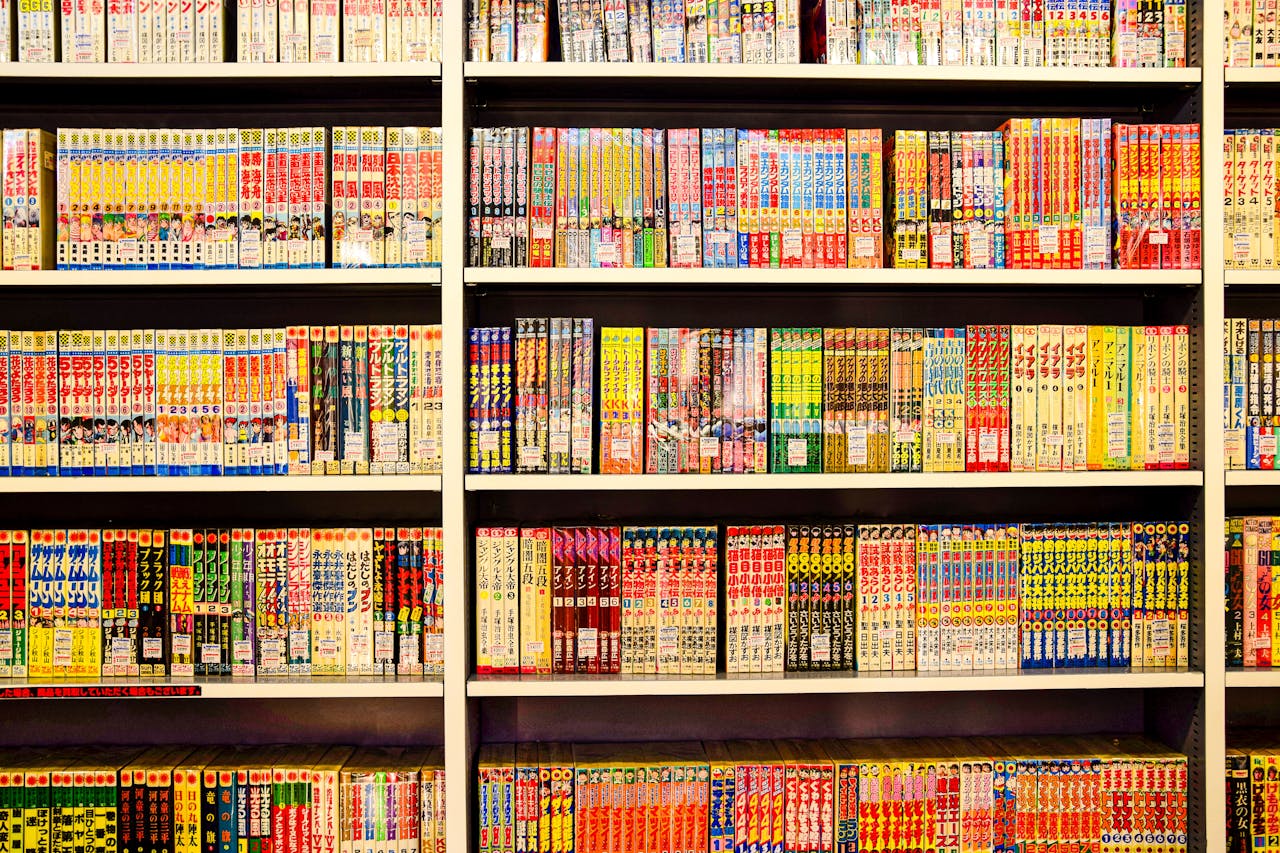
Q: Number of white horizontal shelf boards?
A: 12